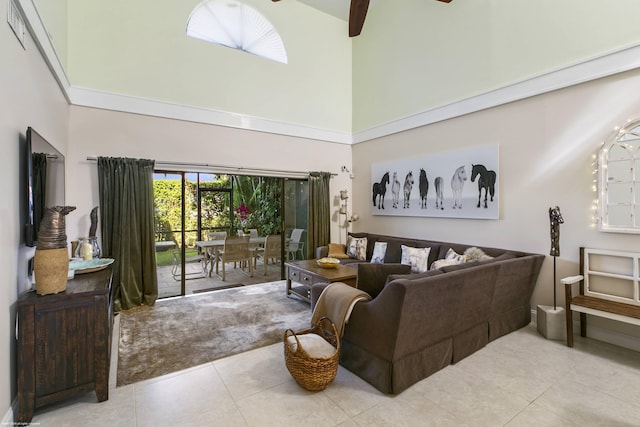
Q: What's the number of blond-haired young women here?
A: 0